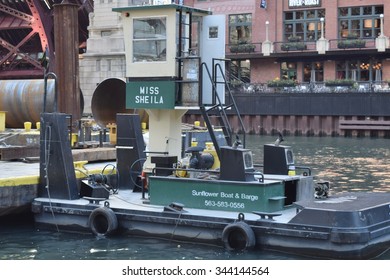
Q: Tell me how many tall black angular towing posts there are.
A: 2